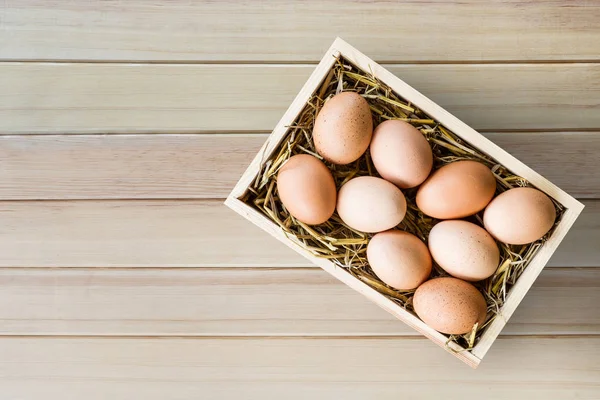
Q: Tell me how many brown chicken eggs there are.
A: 9